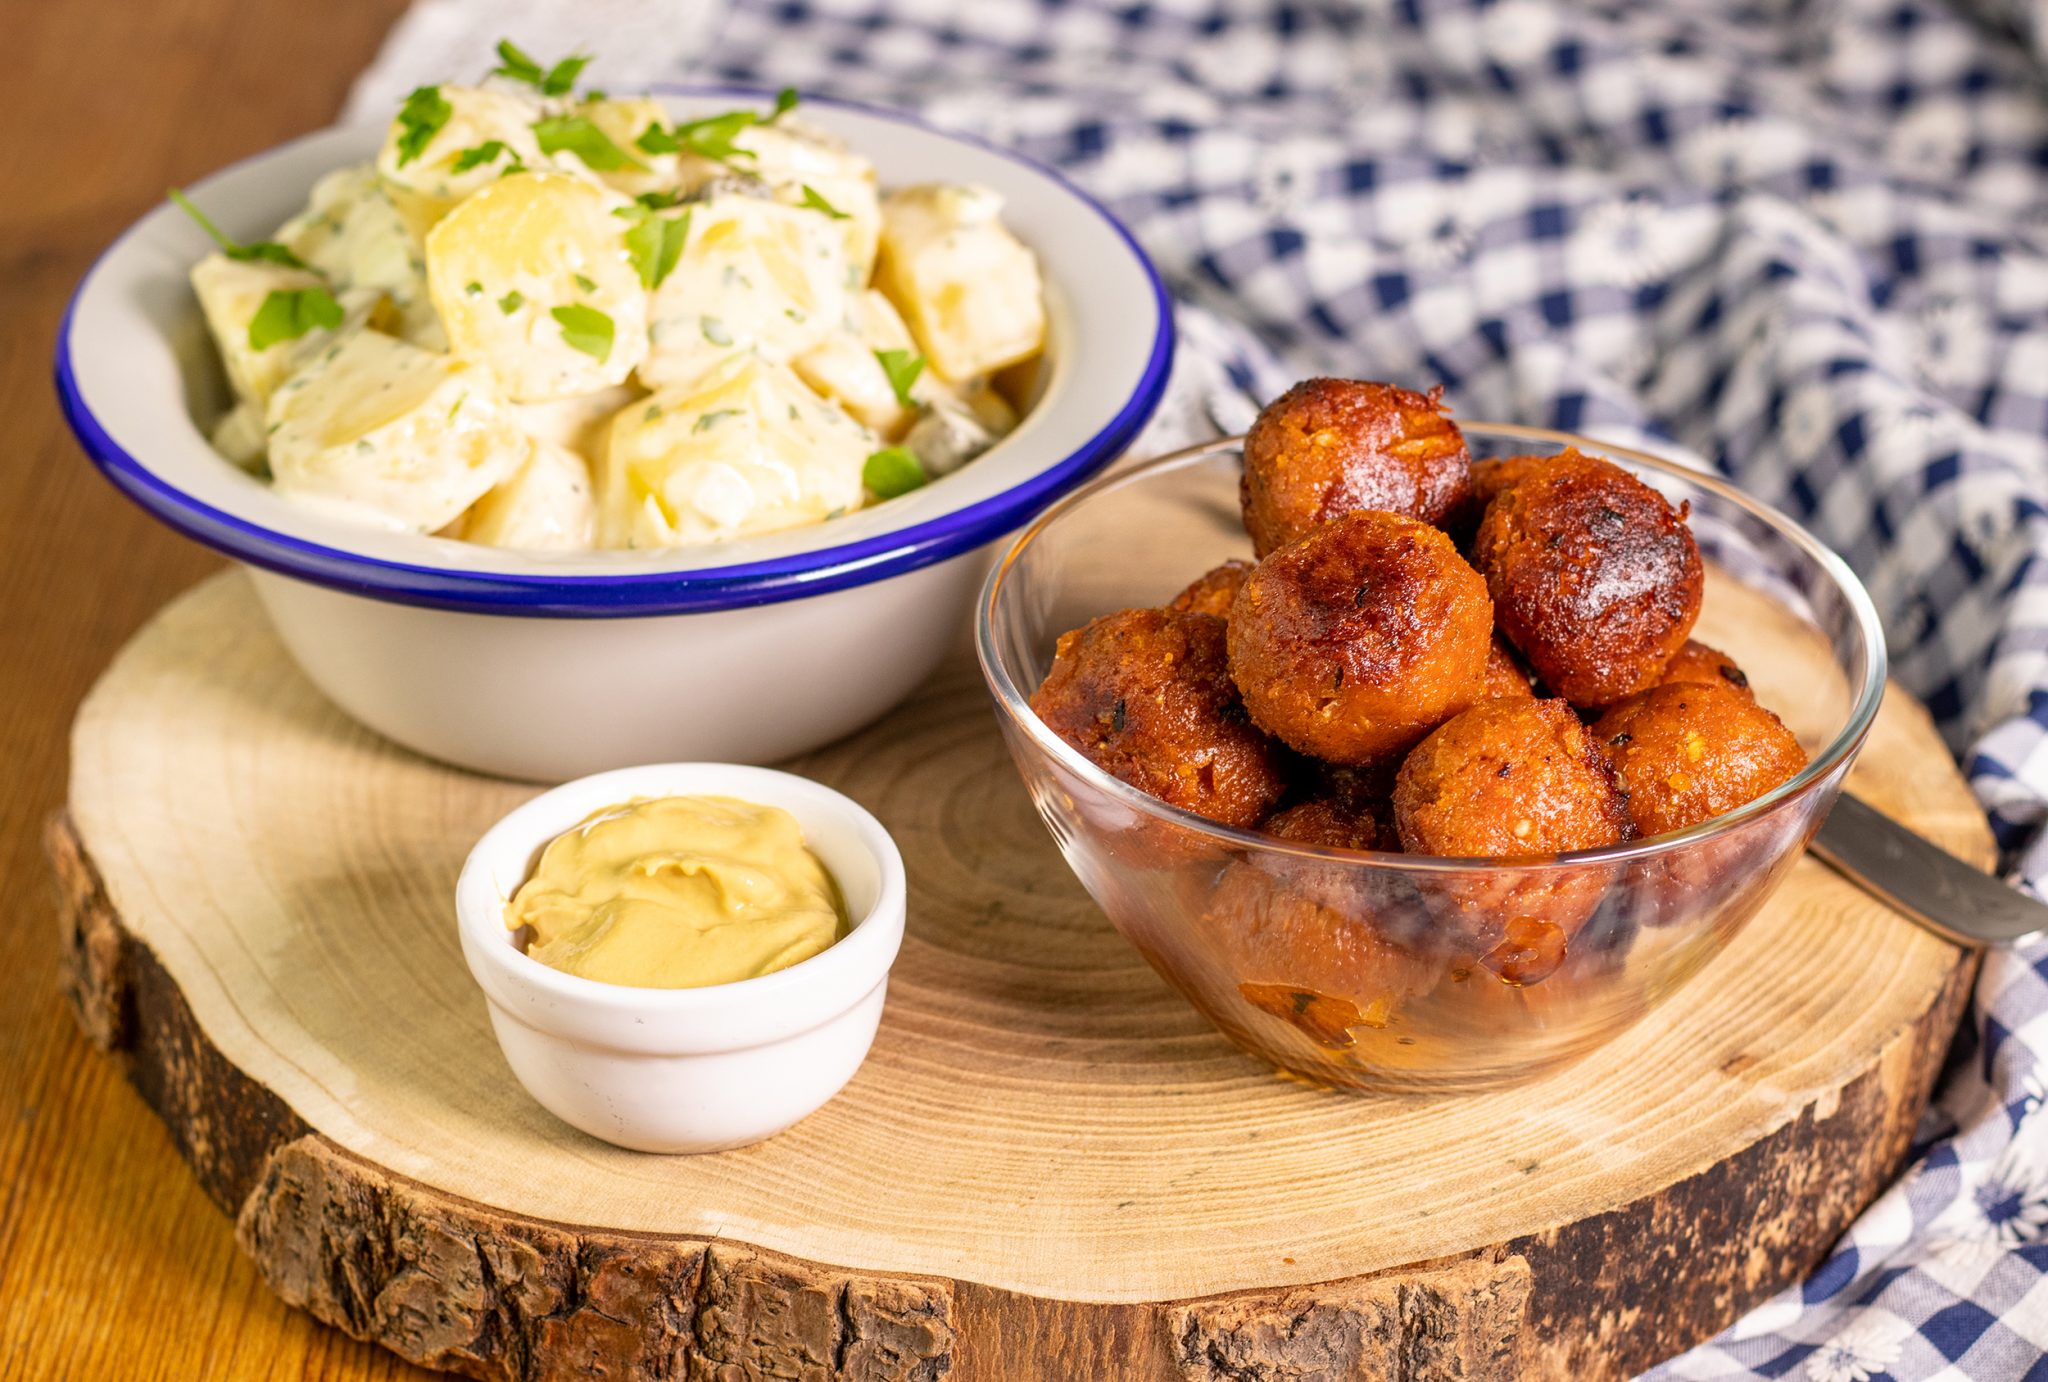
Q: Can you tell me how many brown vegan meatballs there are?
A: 11